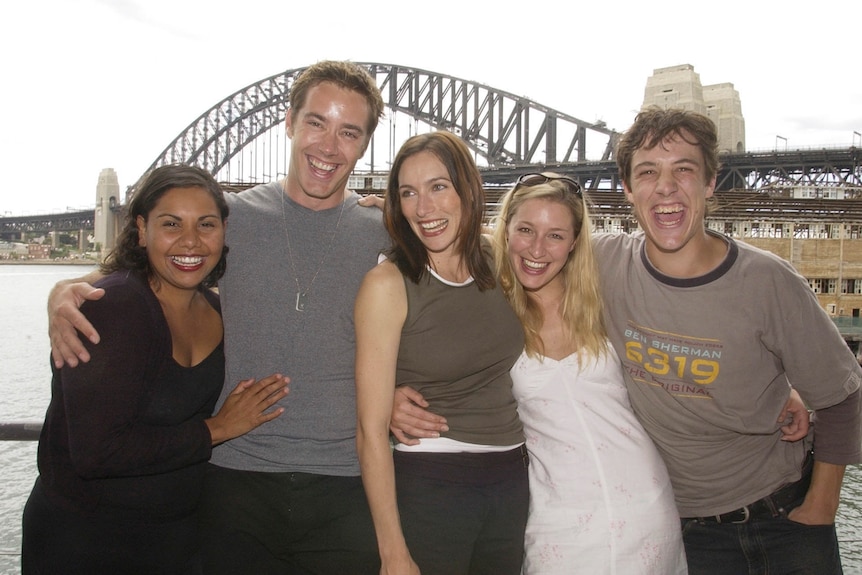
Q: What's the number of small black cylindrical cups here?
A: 0